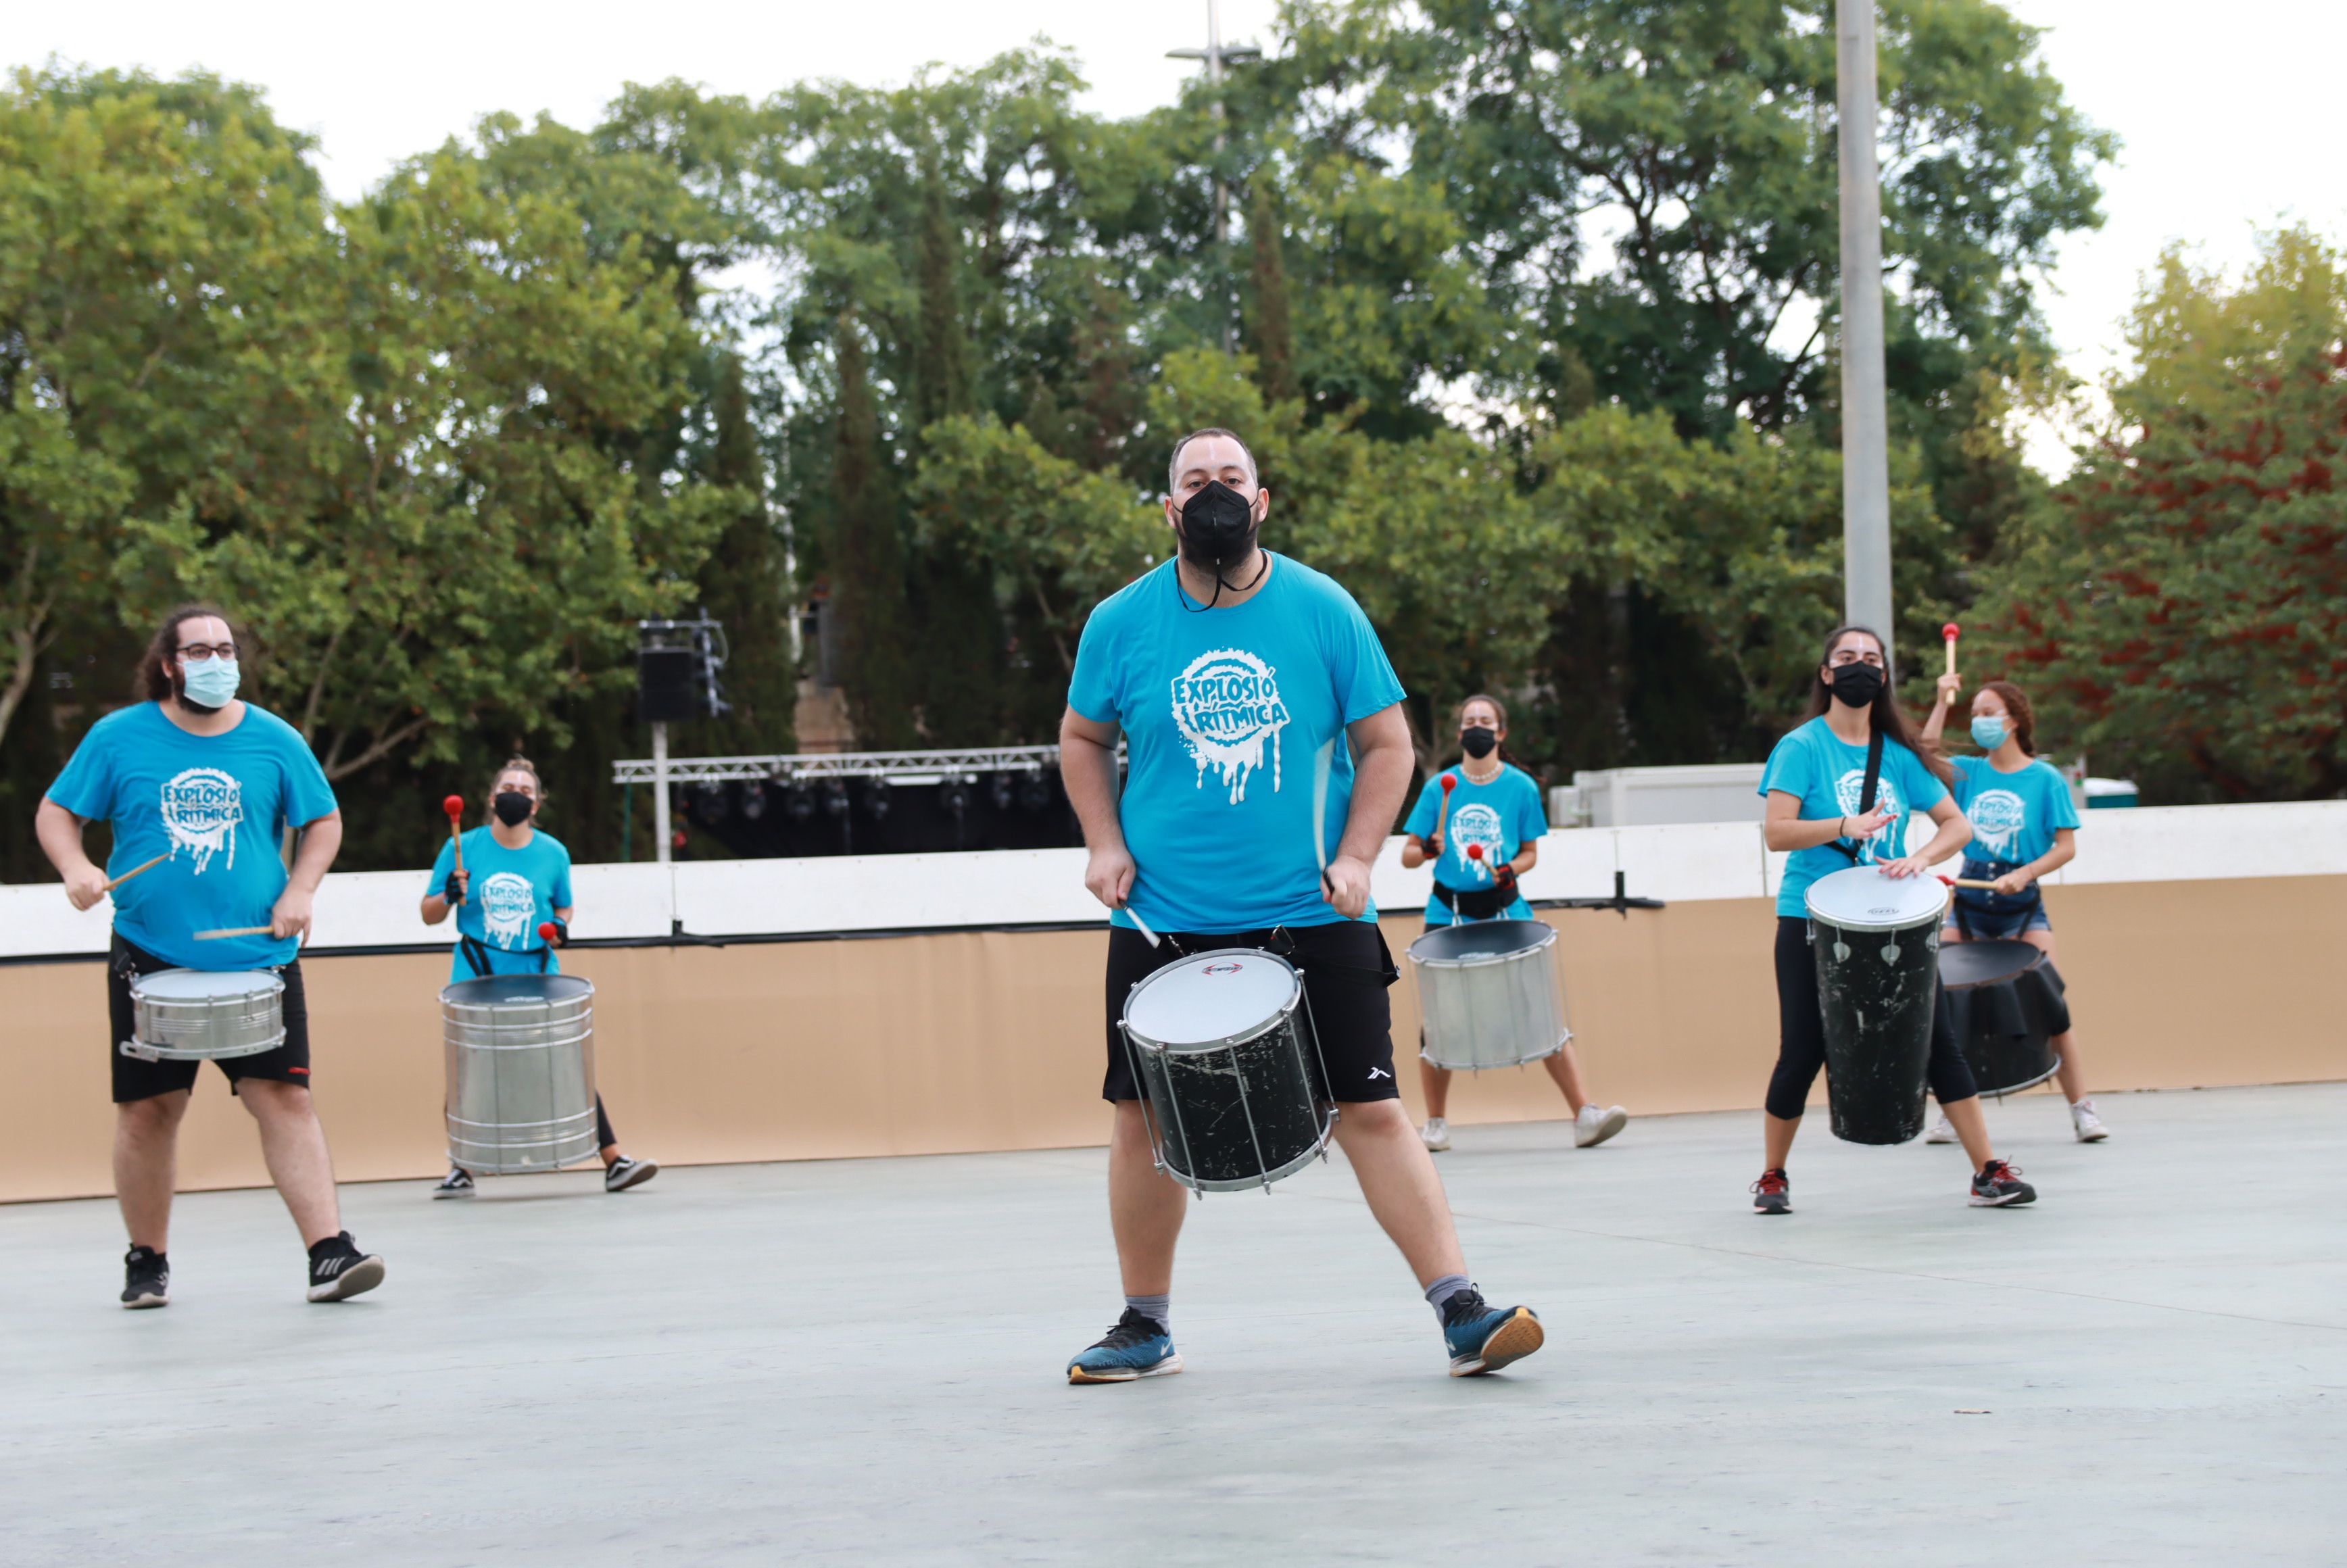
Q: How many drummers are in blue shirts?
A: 6